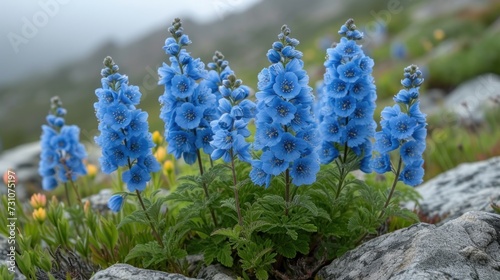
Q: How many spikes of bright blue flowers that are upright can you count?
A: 8